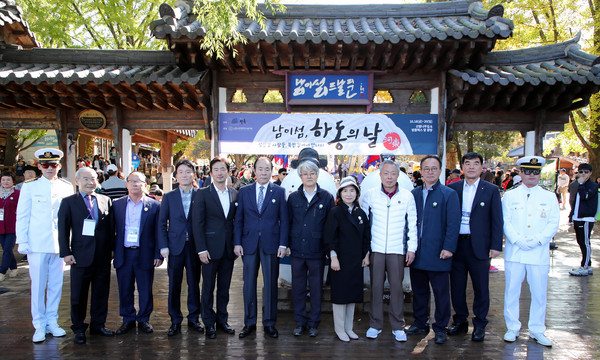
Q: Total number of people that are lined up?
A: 12